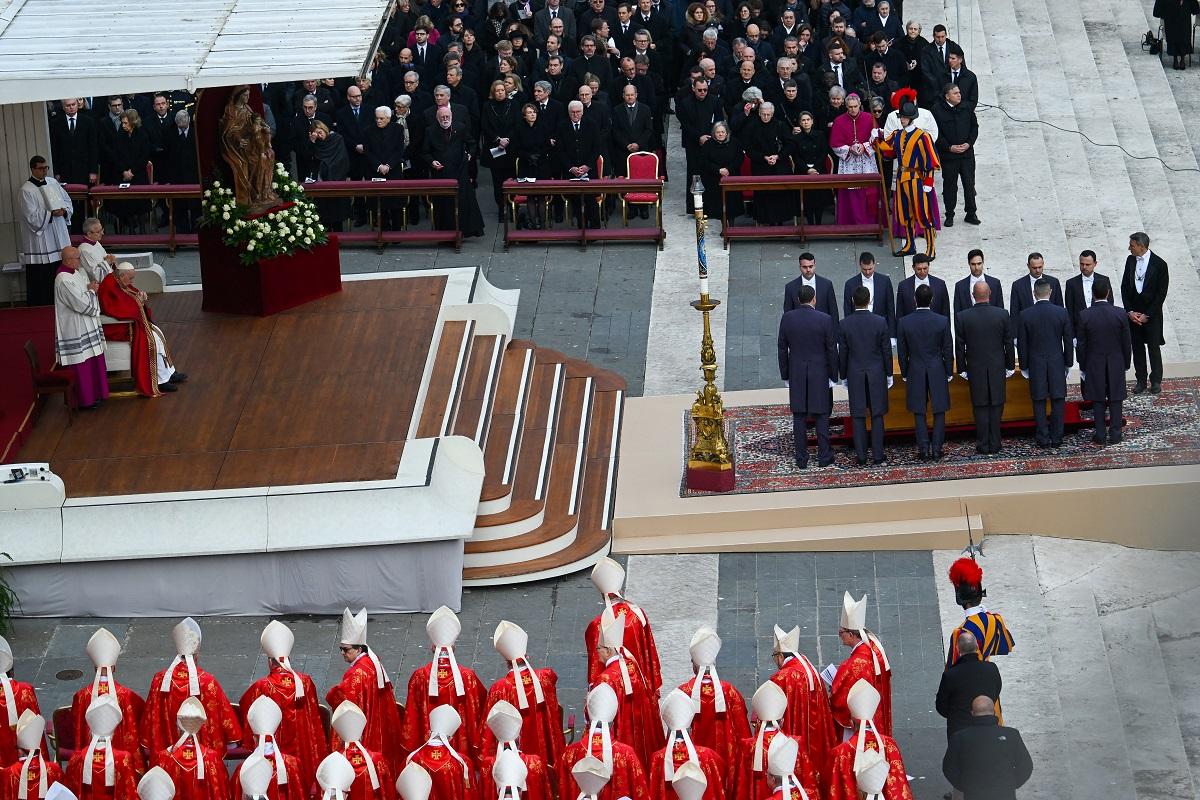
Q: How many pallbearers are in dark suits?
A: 12